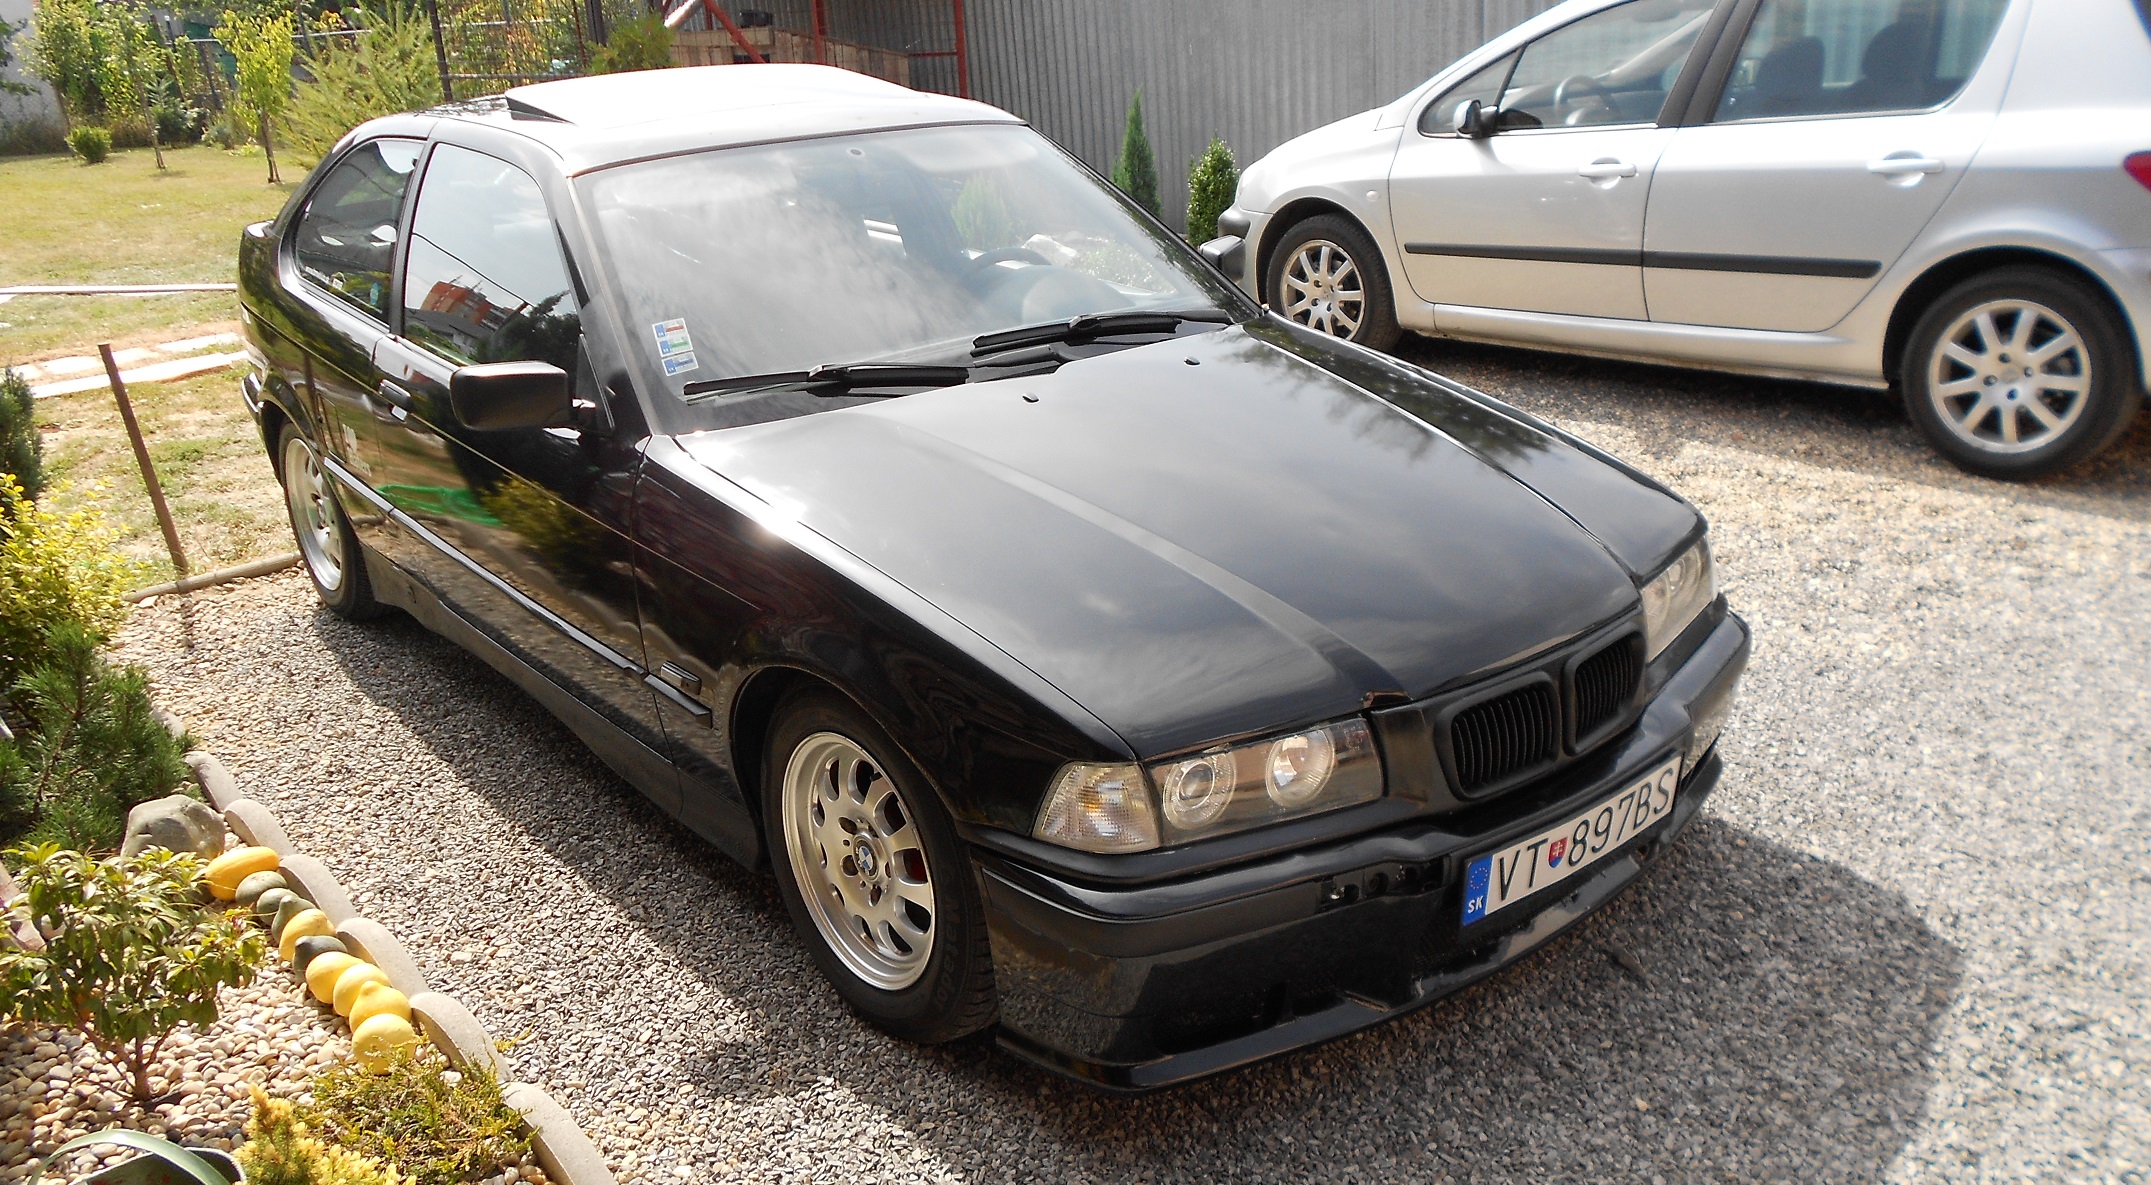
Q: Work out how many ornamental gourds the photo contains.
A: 10